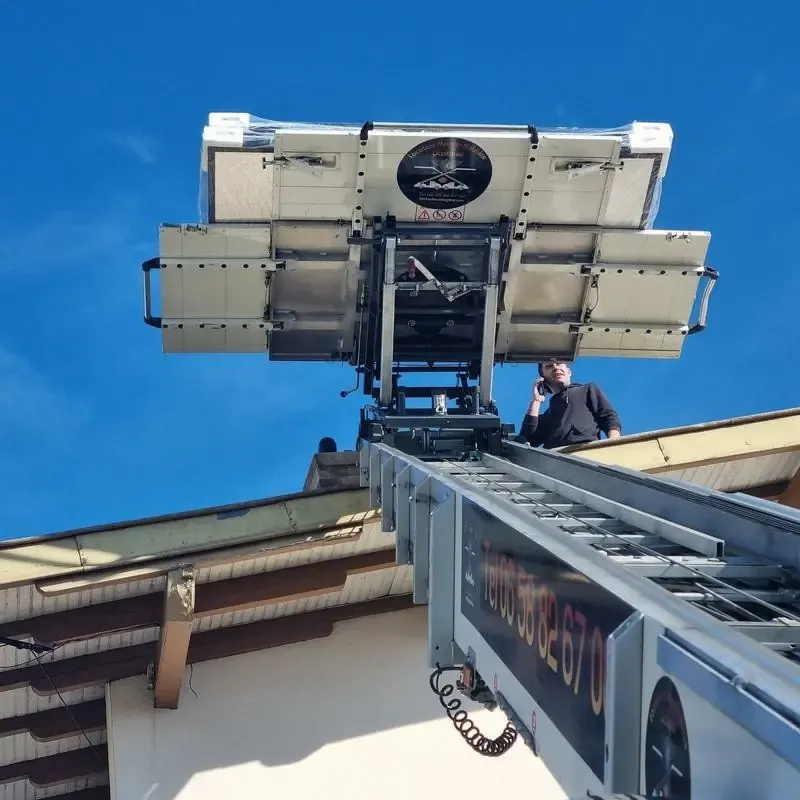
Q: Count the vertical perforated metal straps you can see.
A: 2